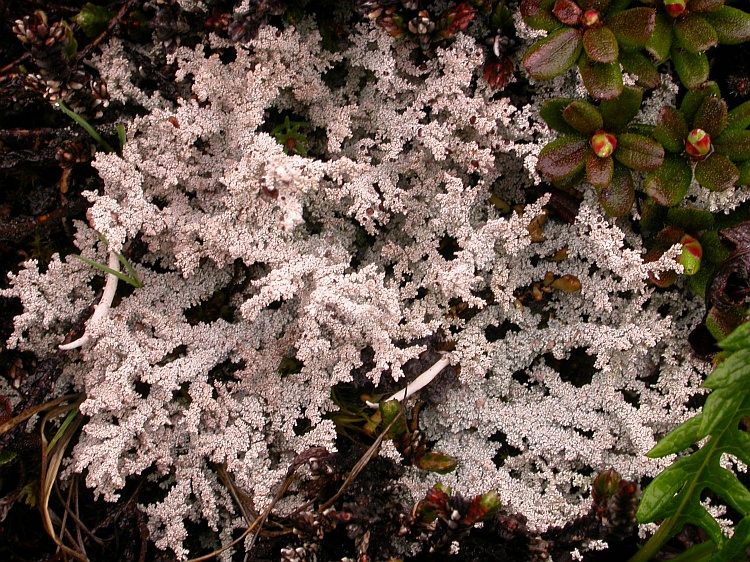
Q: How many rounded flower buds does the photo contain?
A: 5